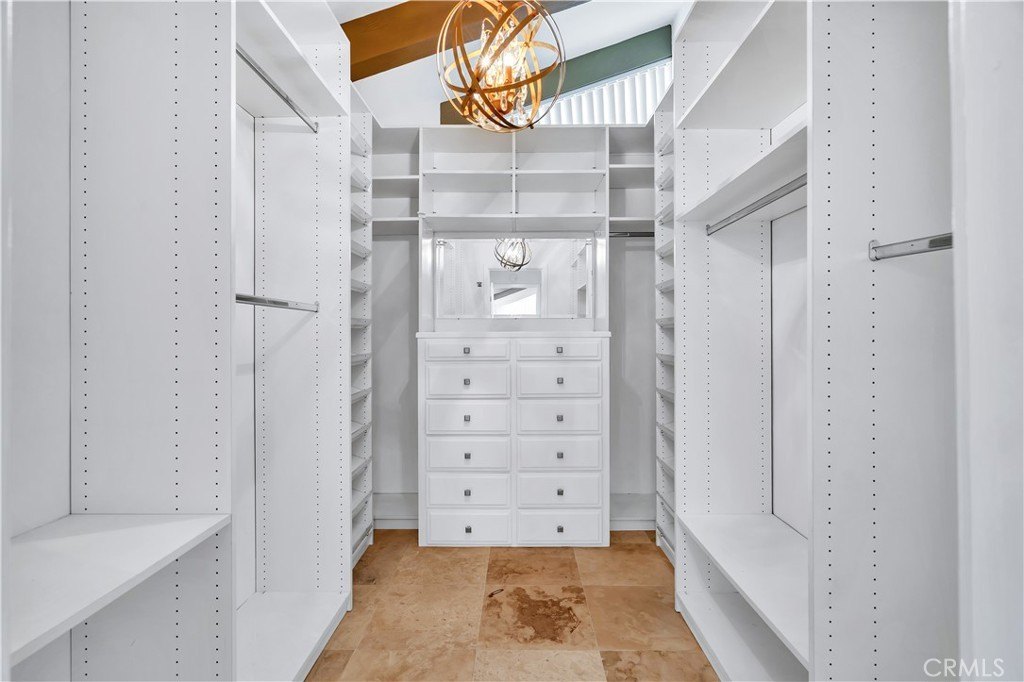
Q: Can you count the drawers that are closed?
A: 12